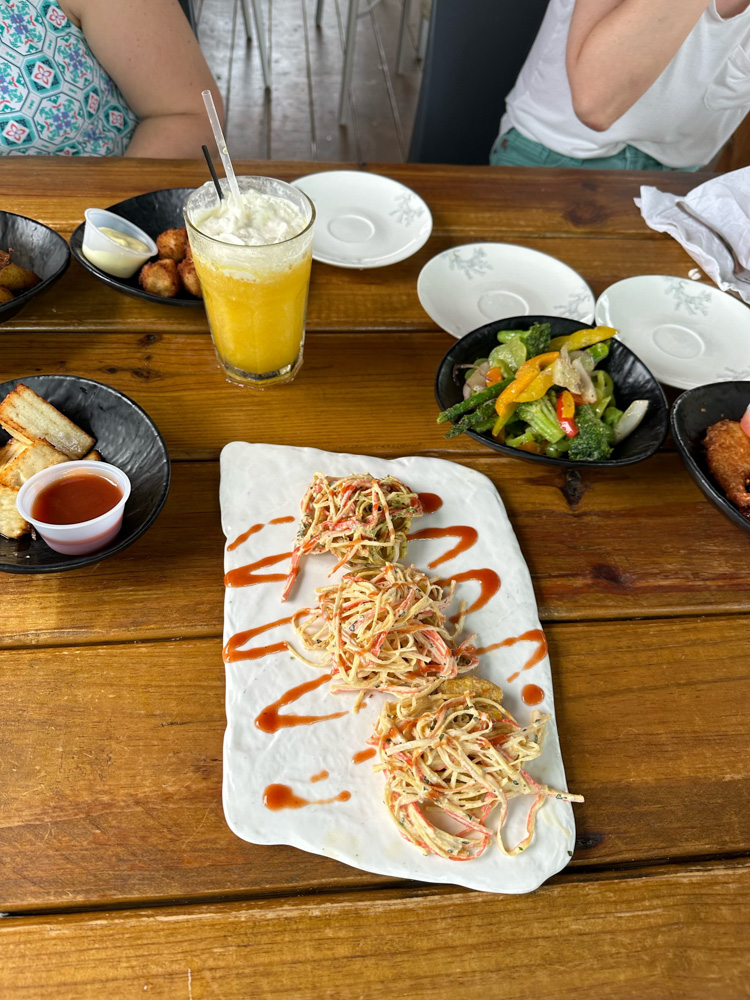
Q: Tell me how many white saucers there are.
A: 3